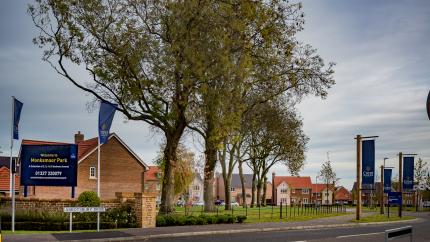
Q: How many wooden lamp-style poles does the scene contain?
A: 3